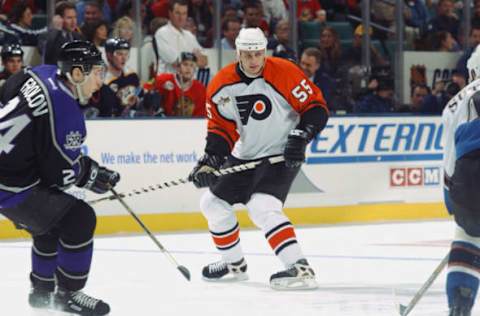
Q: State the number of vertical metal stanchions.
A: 7